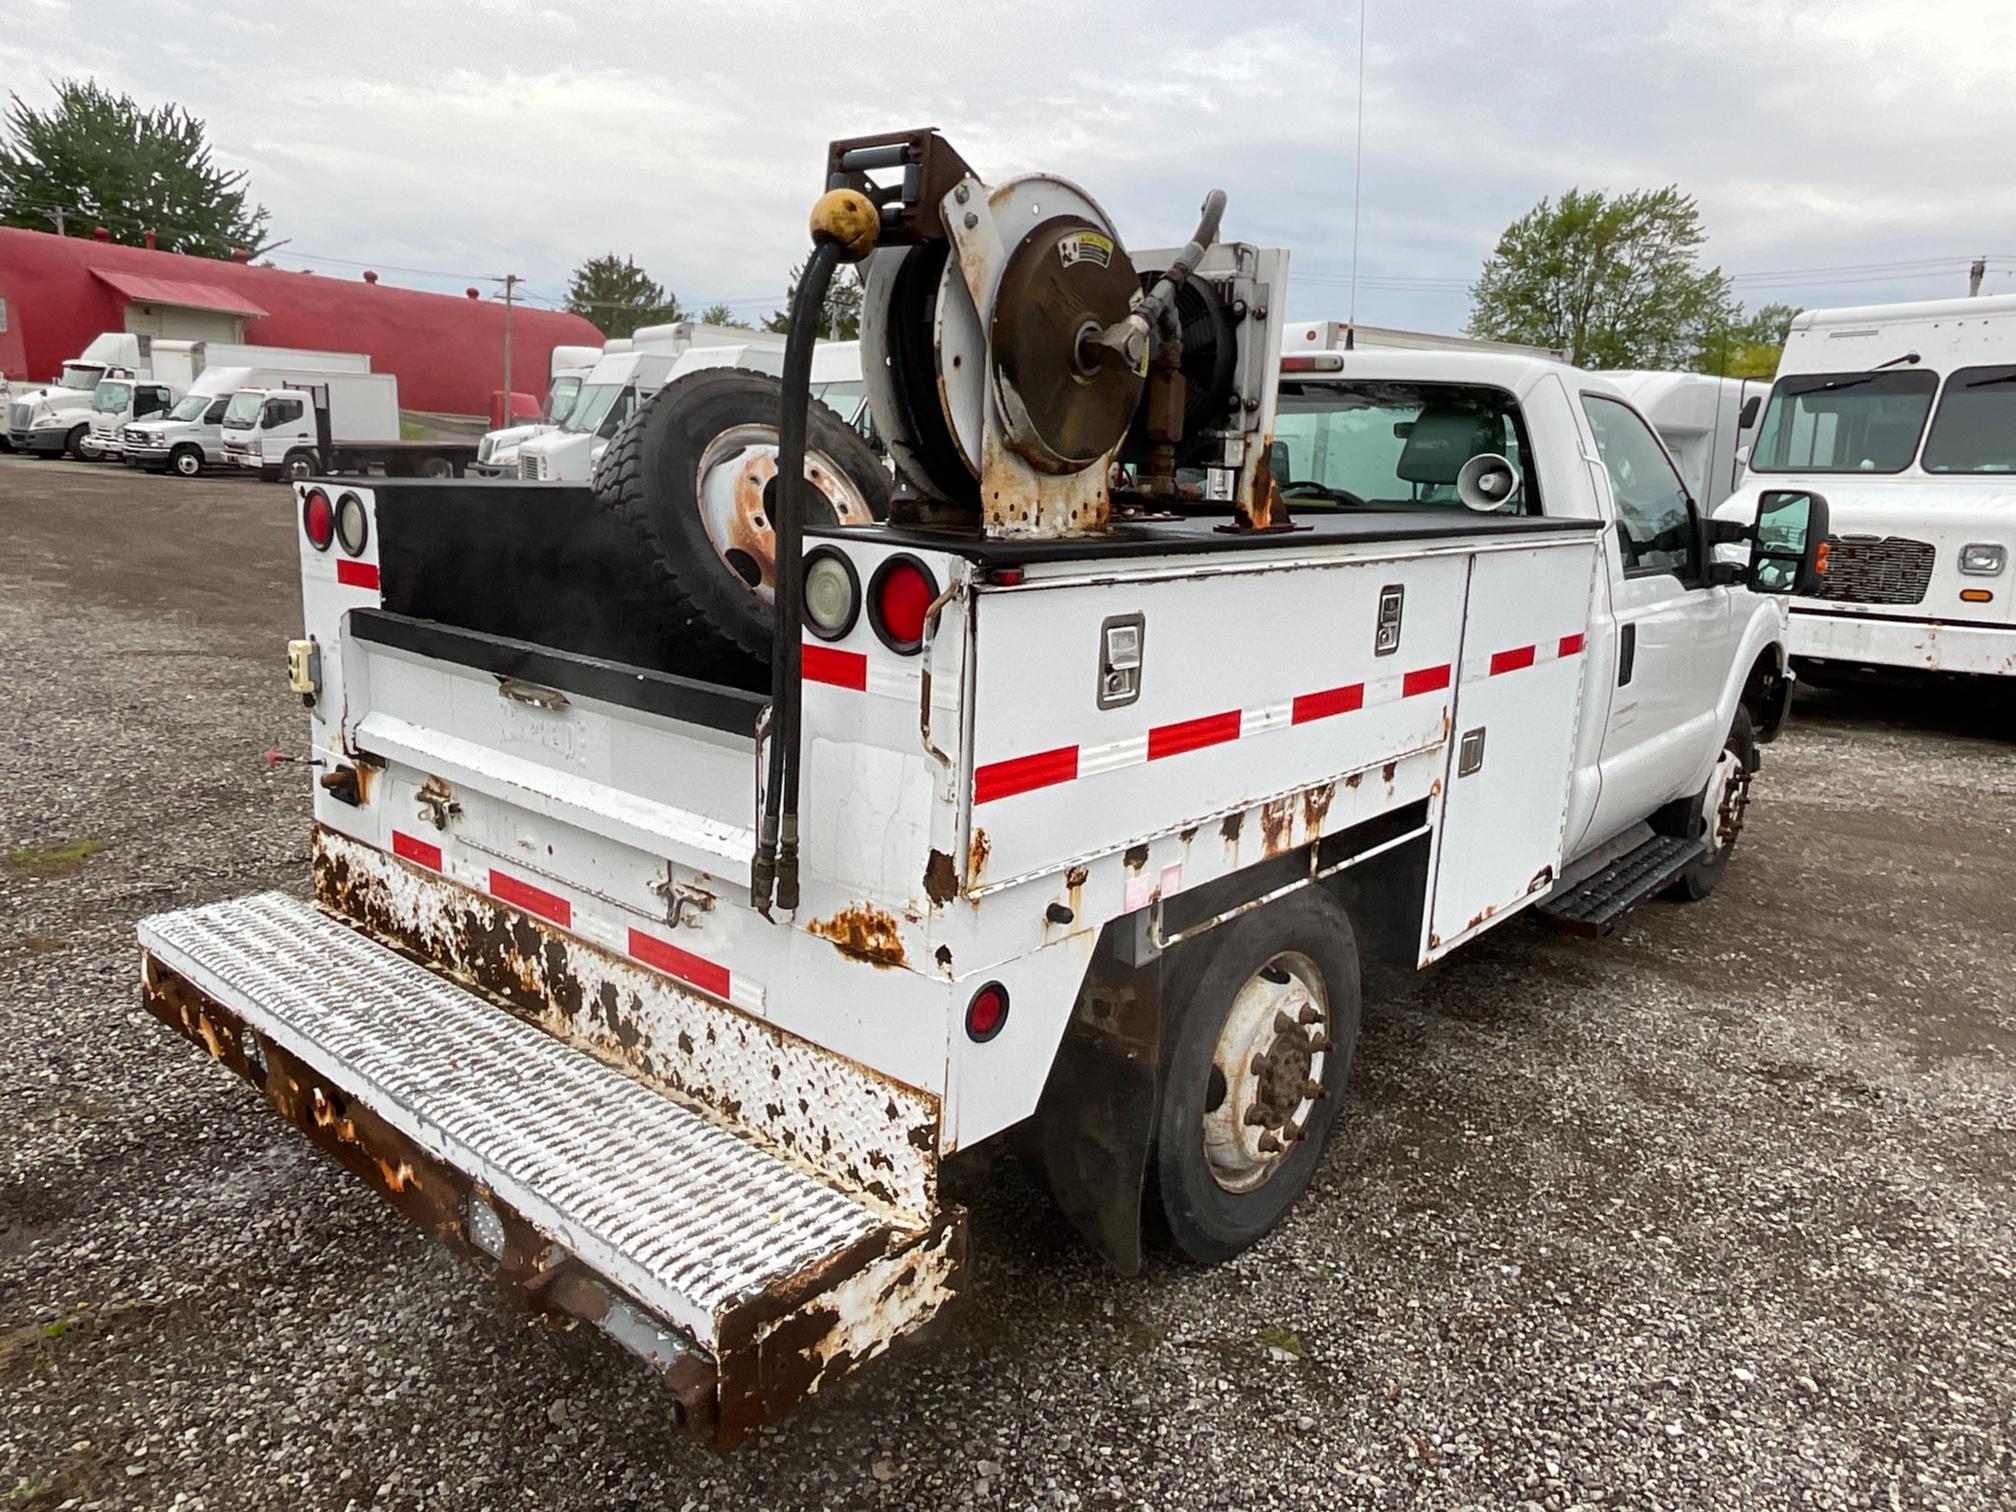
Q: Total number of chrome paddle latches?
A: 3